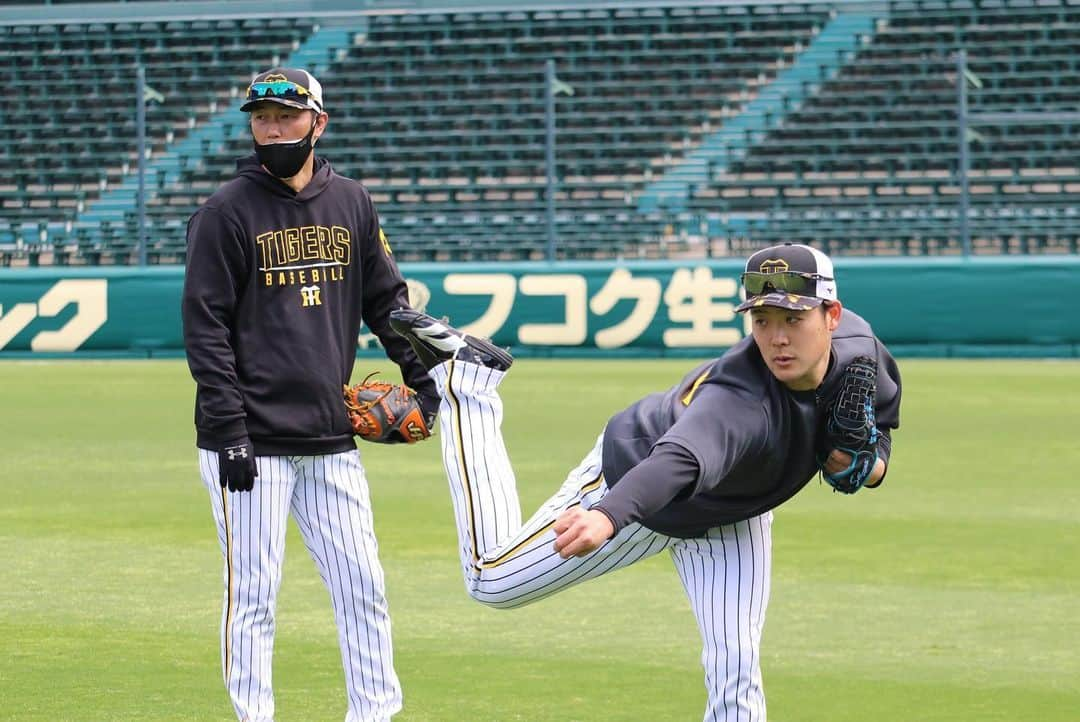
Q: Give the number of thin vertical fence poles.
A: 3